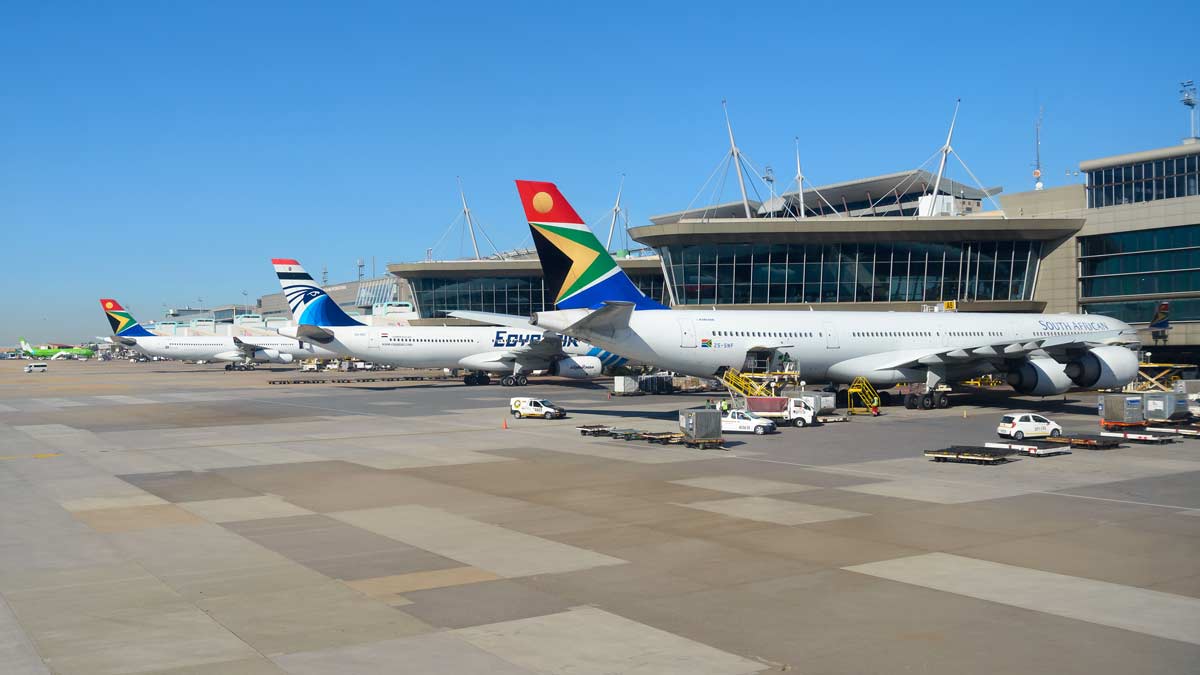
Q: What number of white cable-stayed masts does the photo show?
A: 5